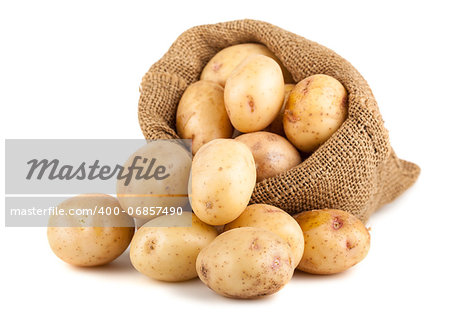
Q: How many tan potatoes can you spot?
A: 13